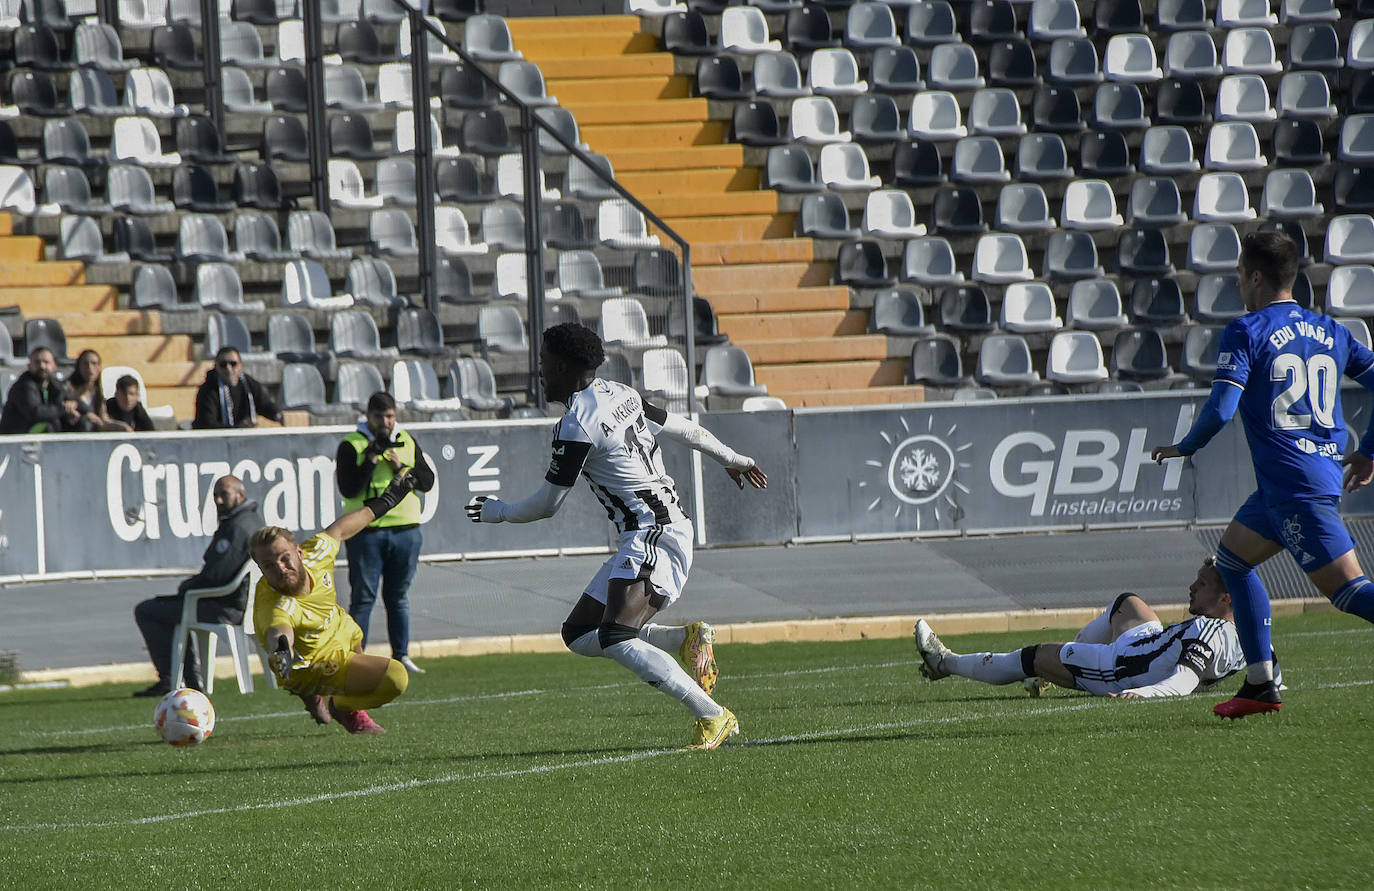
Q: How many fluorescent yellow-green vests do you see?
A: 1